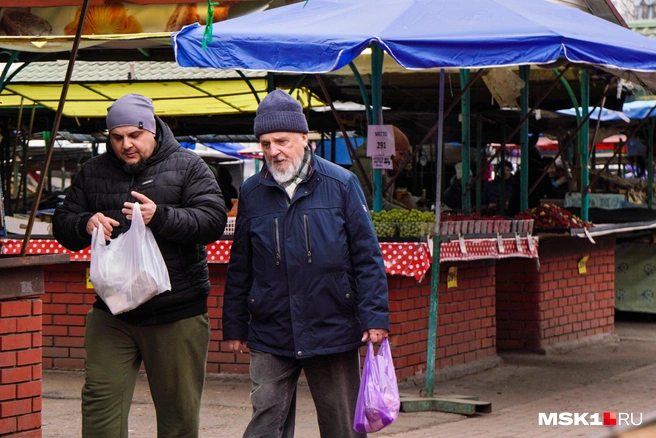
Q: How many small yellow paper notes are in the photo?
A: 3